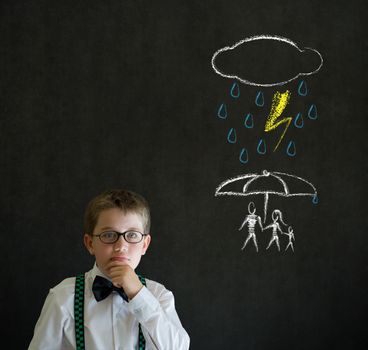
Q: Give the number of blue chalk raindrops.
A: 12